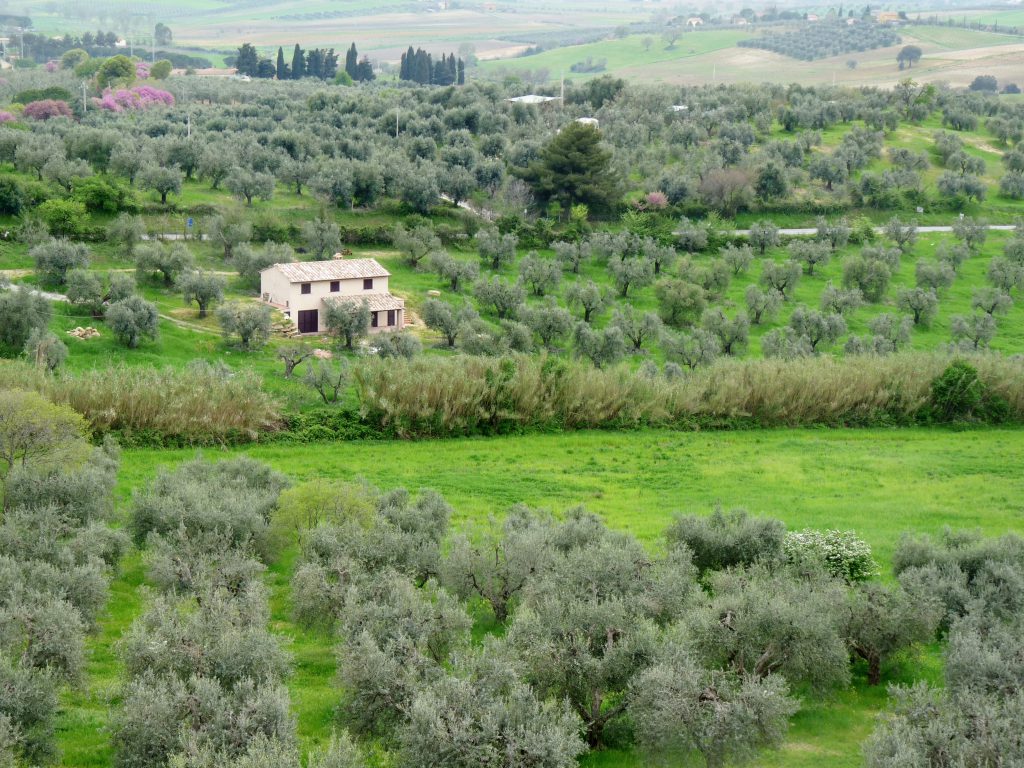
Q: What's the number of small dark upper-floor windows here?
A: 3